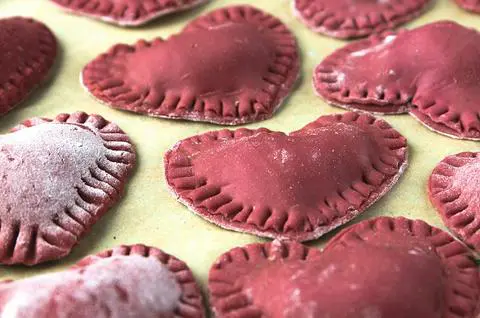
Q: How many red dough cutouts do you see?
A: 11